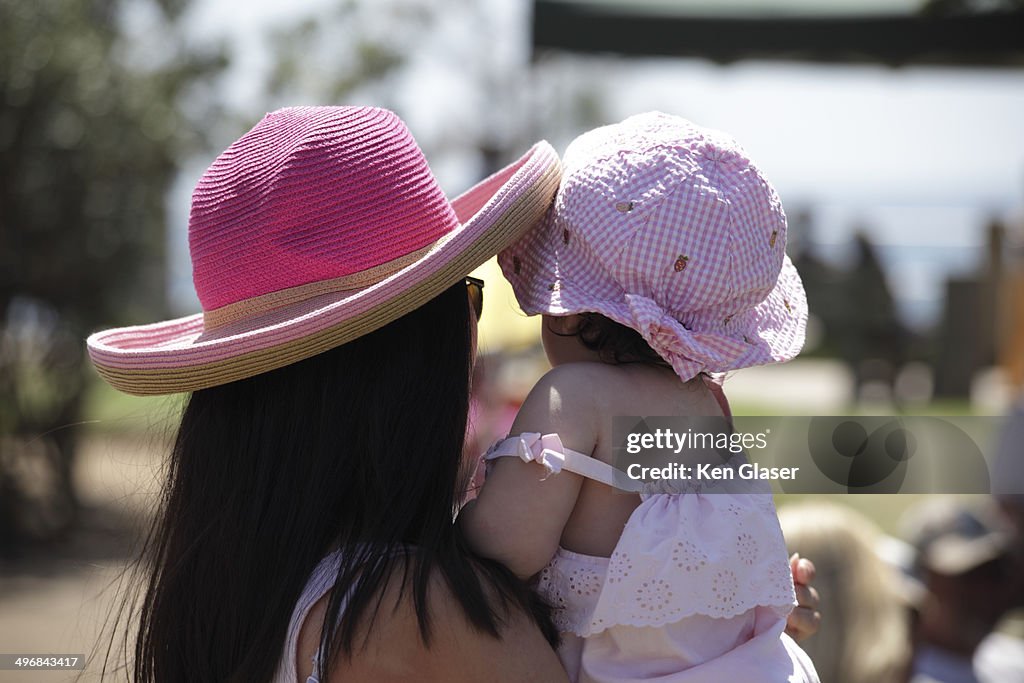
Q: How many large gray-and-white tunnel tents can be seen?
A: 0